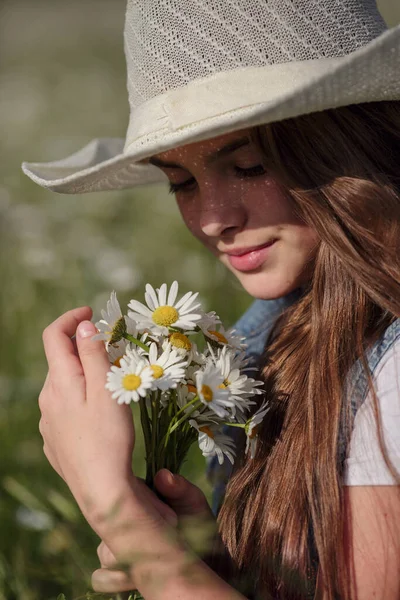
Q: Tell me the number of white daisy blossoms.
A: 12